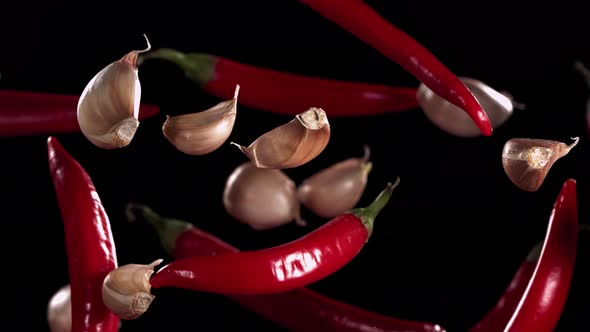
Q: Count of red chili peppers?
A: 8